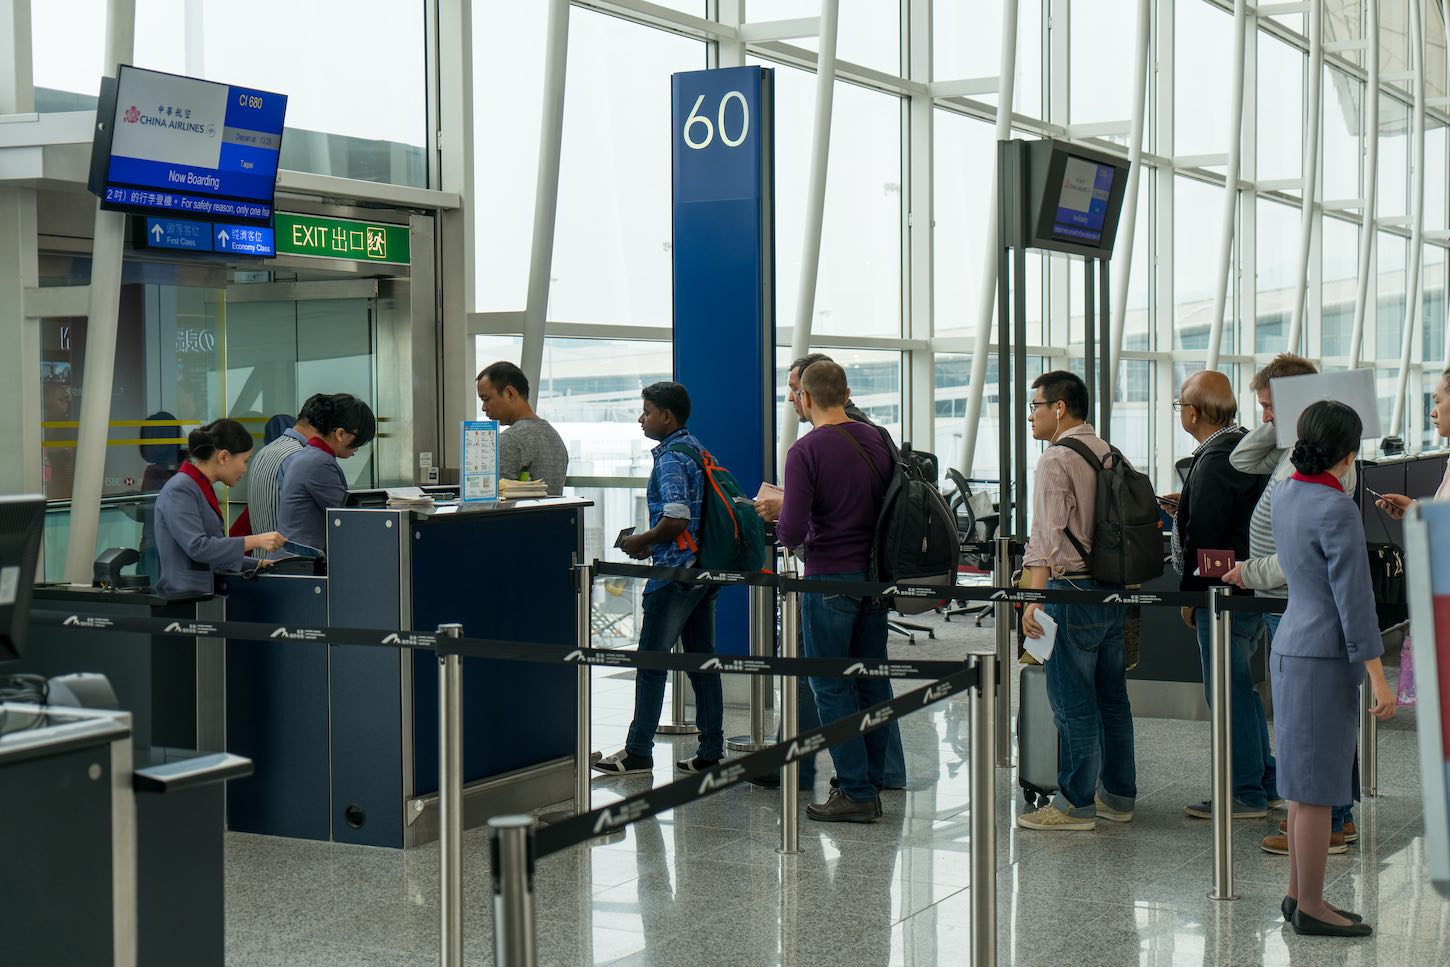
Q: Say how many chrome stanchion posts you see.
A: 10